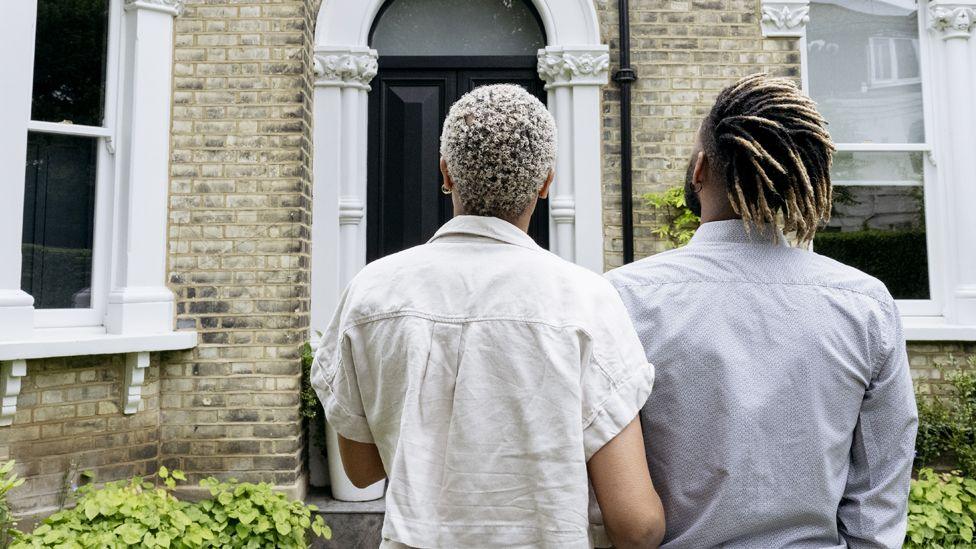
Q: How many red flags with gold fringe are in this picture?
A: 0